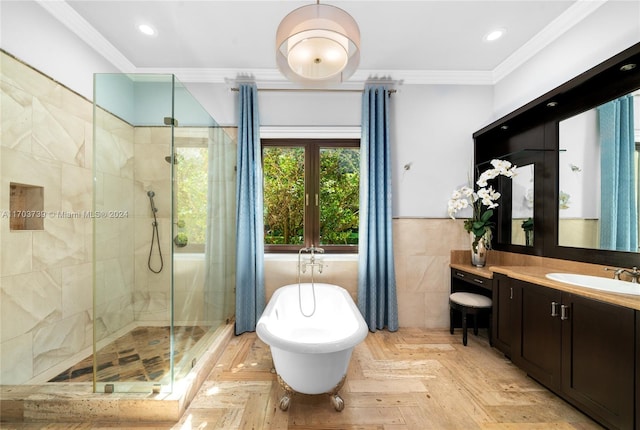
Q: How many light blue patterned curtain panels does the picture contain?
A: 2